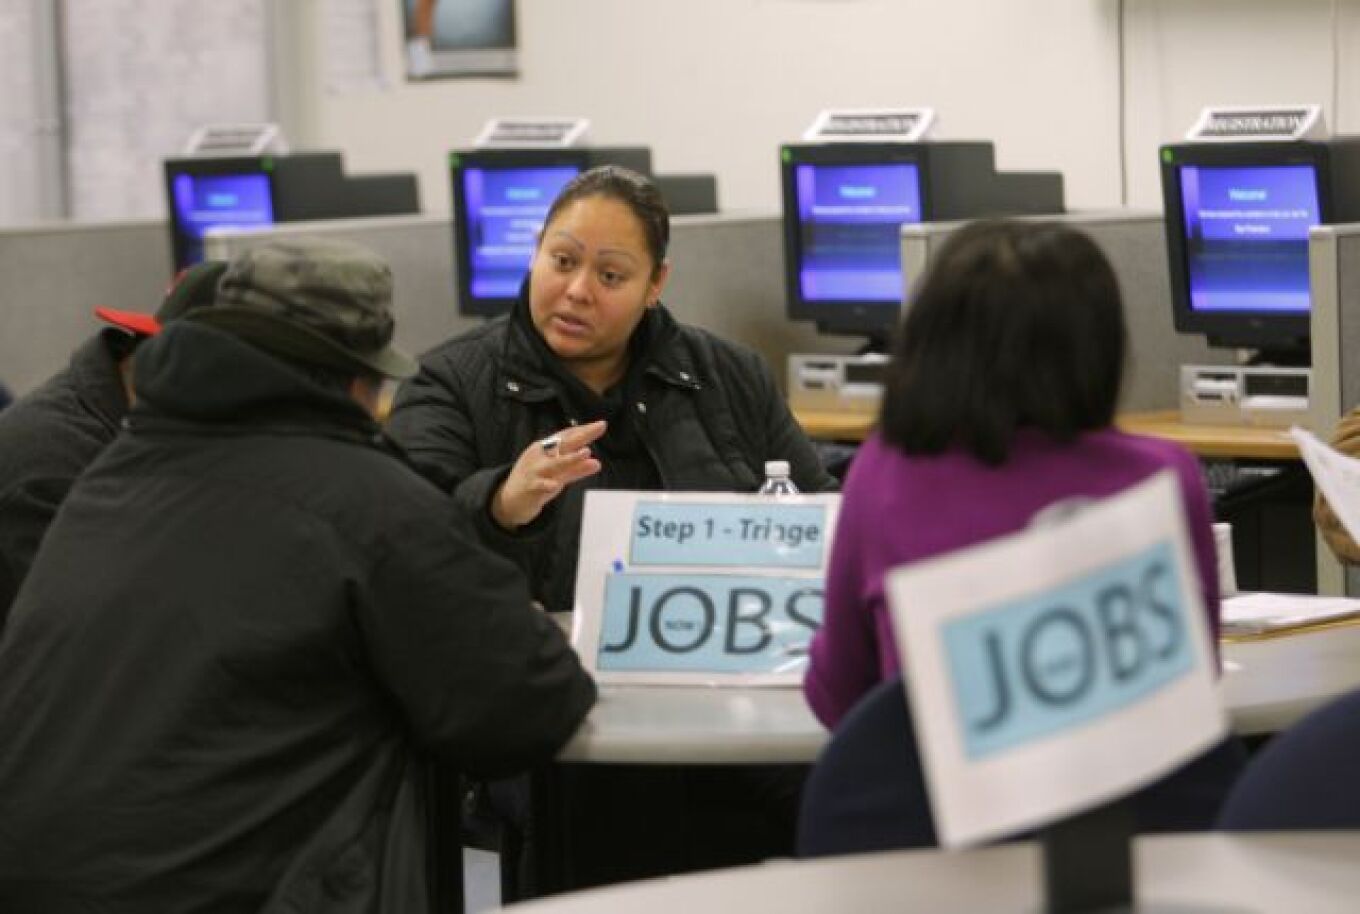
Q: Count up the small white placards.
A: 4